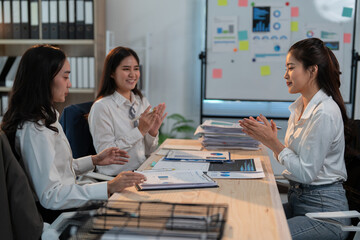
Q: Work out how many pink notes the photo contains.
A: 4